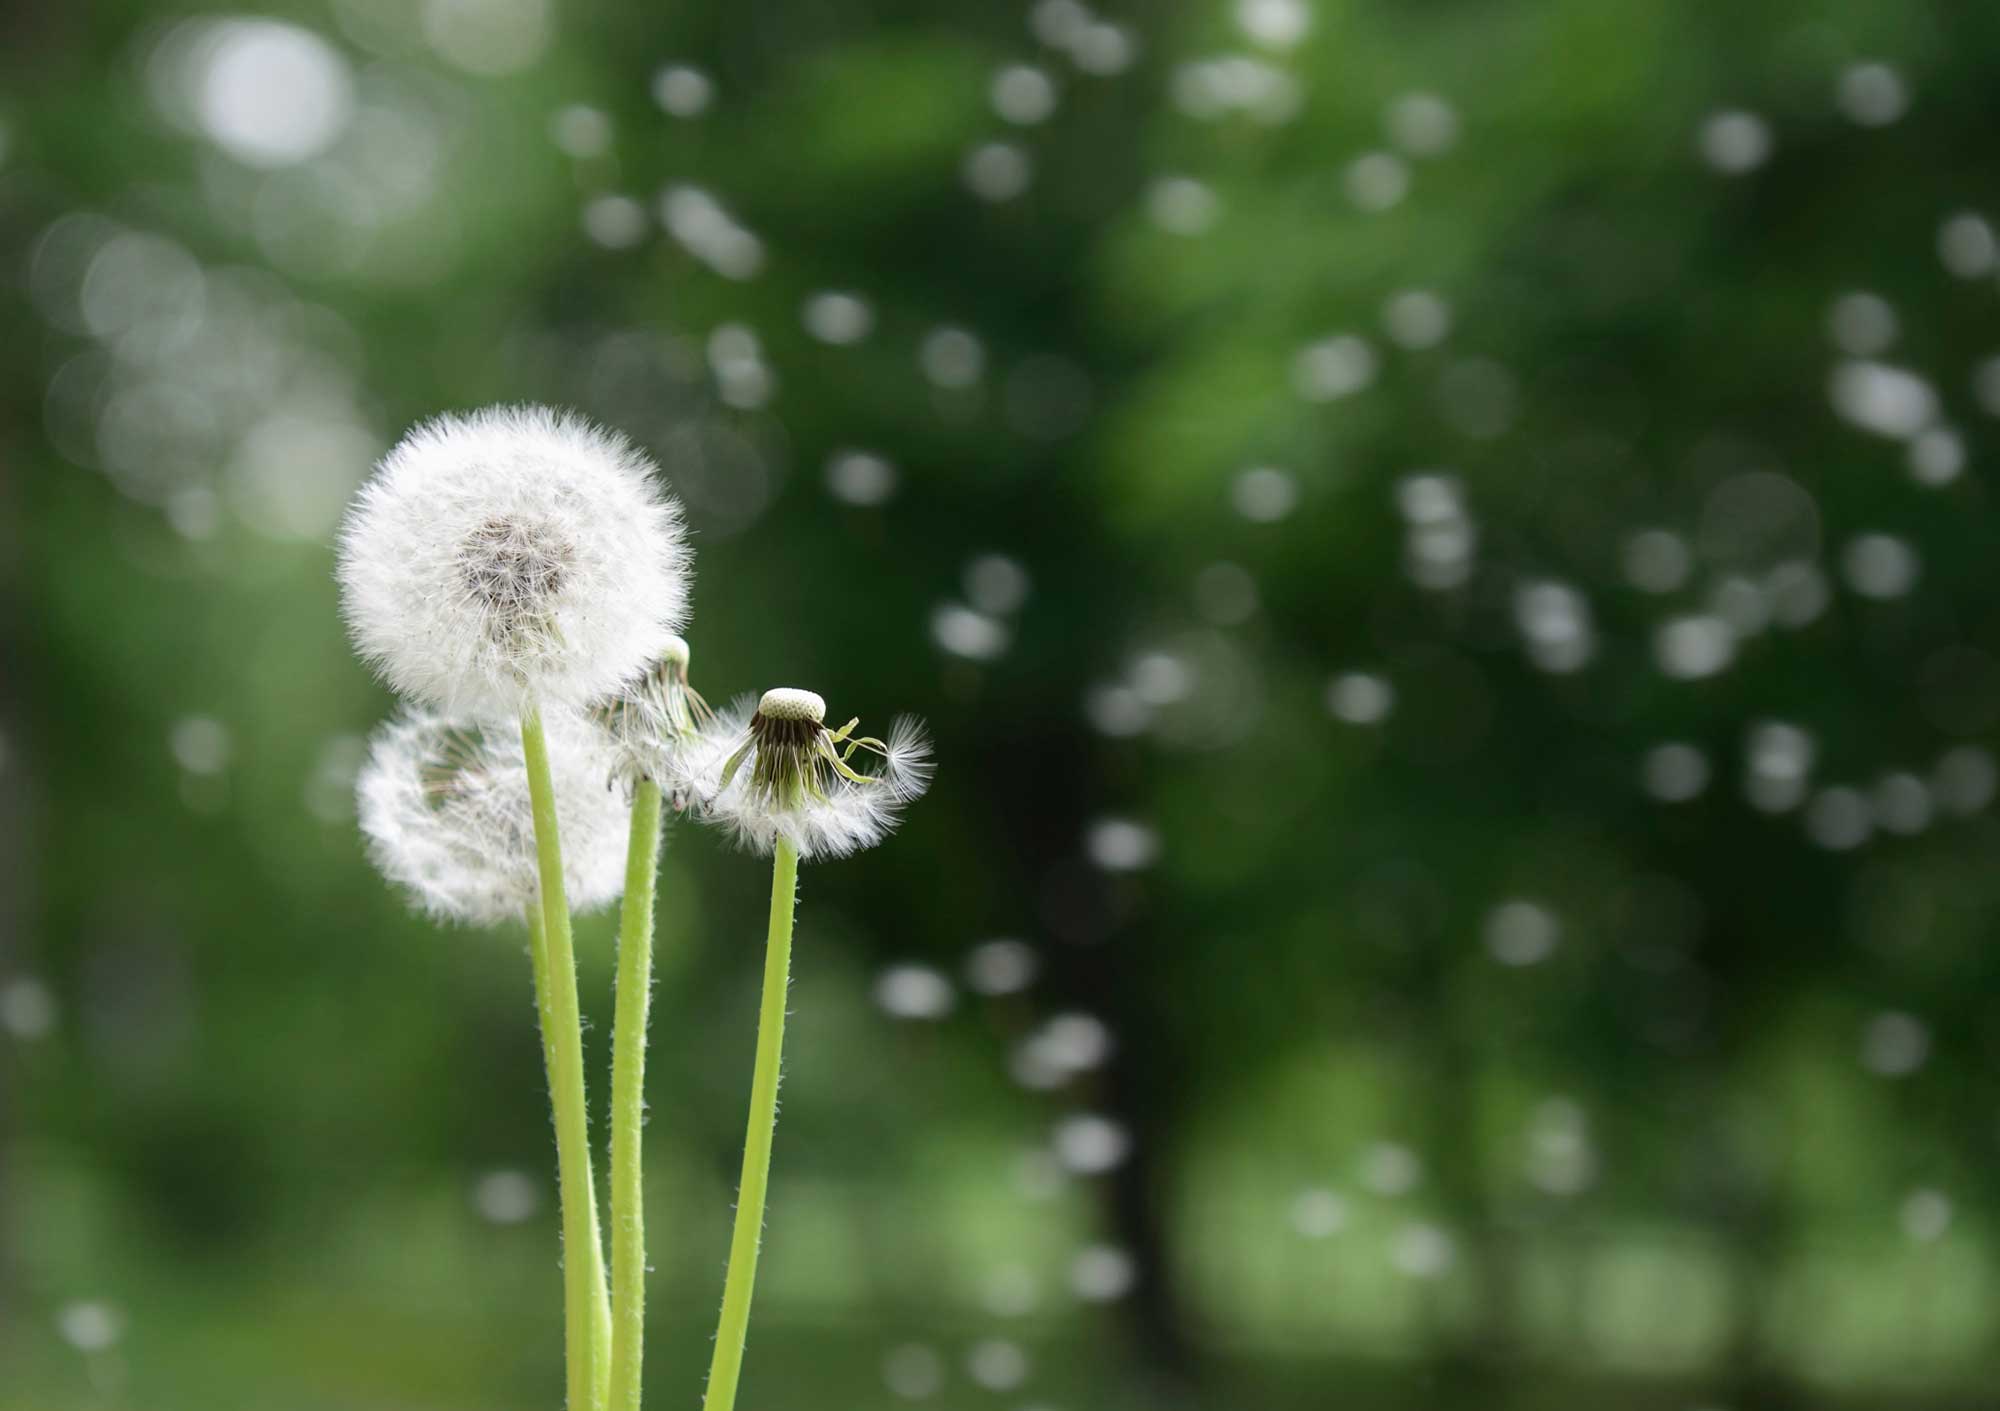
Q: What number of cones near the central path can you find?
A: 0